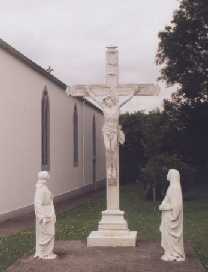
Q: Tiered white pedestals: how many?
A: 1